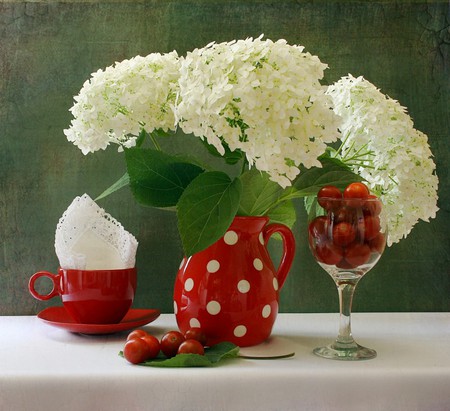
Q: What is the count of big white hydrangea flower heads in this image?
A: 3